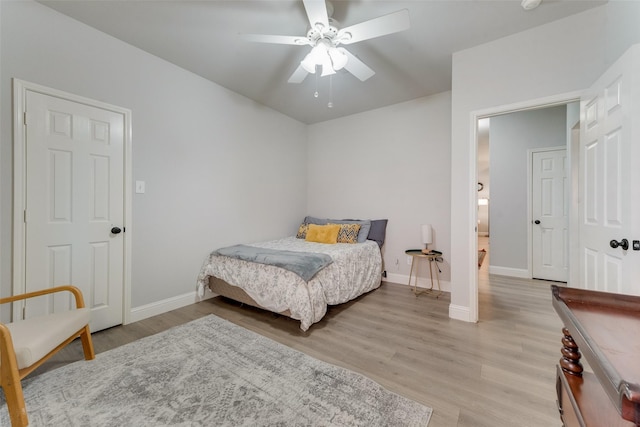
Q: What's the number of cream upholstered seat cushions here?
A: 1